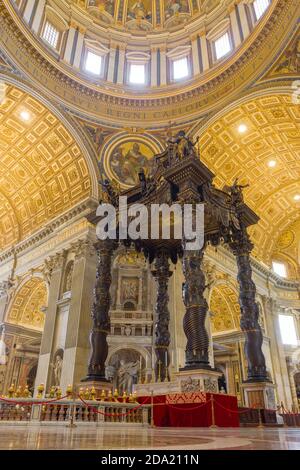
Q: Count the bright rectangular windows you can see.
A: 8